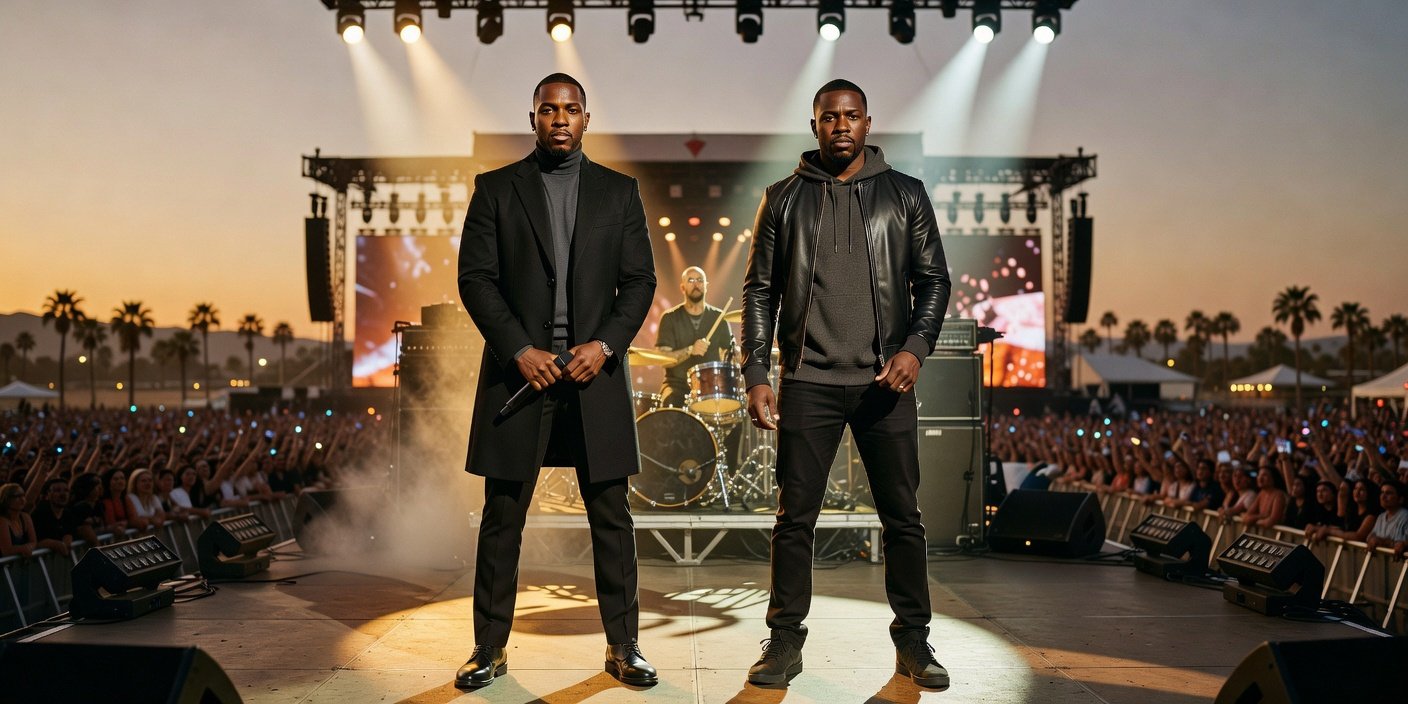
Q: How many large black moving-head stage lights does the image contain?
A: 10